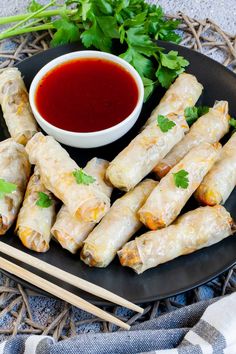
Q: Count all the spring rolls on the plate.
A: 12